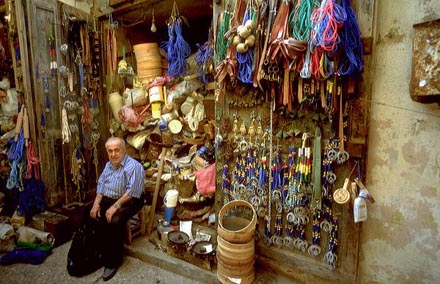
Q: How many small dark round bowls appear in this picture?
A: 2